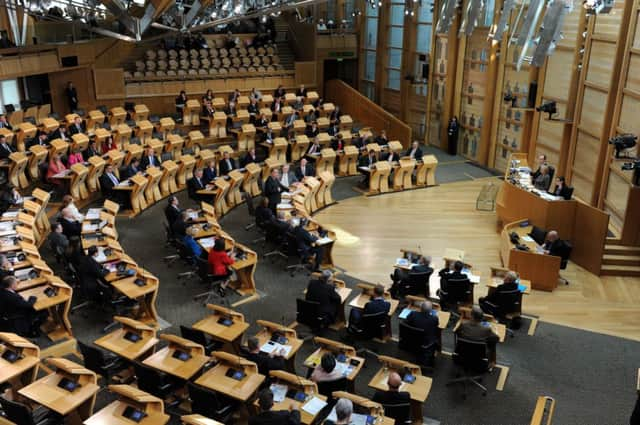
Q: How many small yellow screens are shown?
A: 0